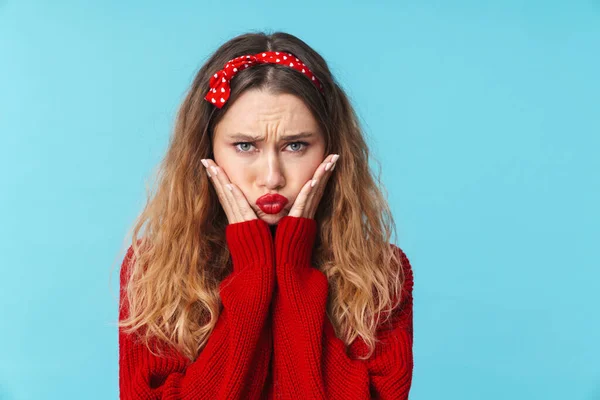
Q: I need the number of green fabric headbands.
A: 0